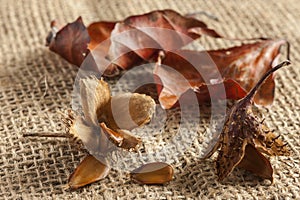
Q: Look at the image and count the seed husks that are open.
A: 2